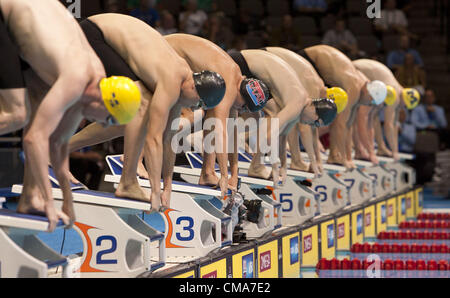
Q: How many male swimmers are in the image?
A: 8